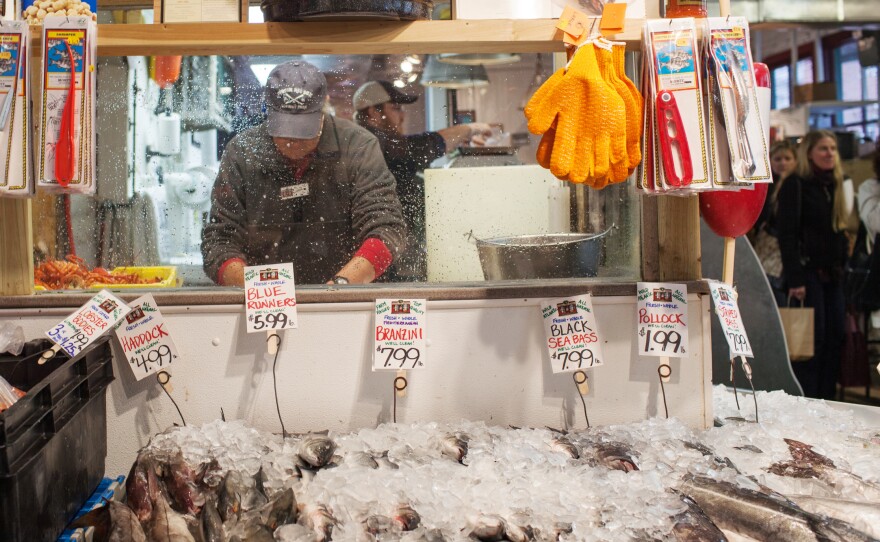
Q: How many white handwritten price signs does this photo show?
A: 7